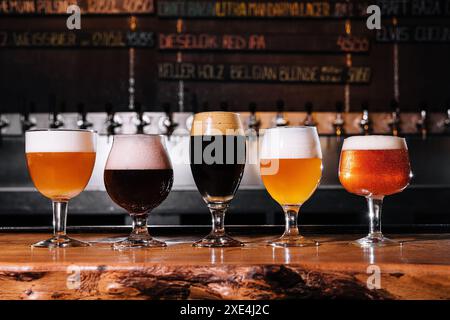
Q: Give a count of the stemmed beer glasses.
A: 5